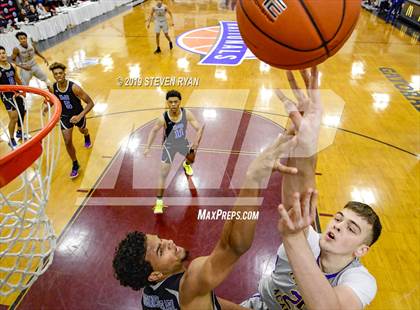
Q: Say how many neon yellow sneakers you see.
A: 2